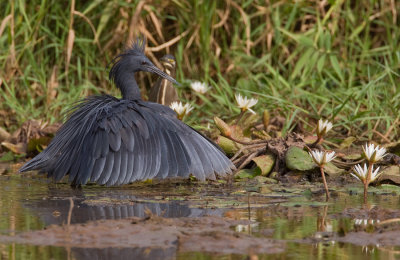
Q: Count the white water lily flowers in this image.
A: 7